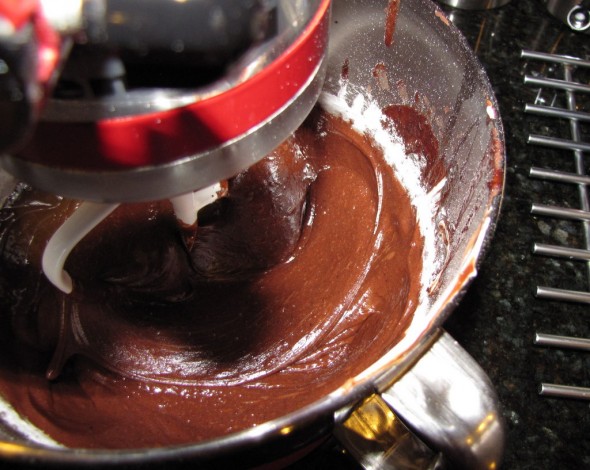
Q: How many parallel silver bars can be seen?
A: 10